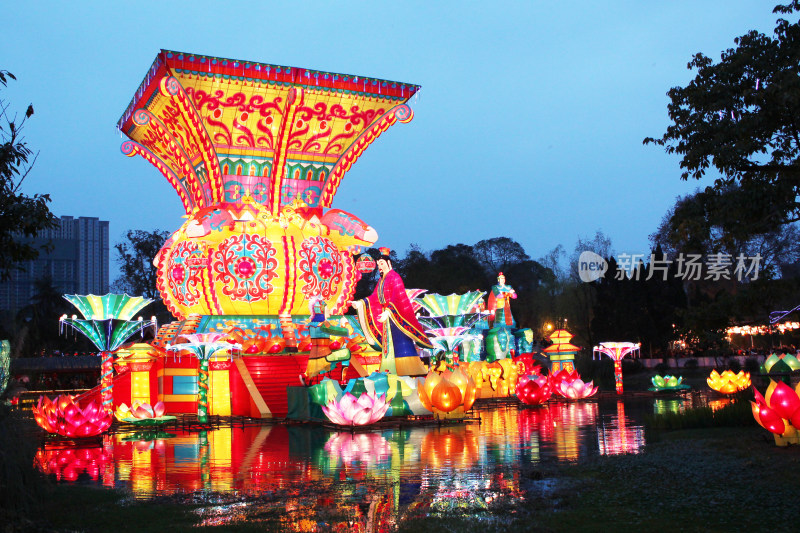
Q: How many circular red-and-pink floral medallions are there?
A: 3